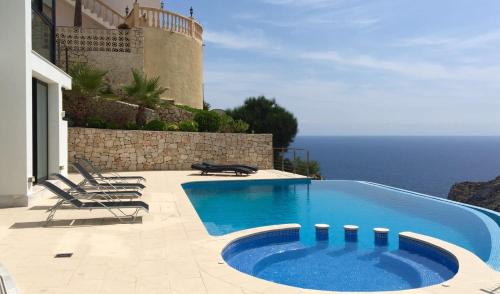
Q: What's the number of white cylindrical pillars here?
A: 3